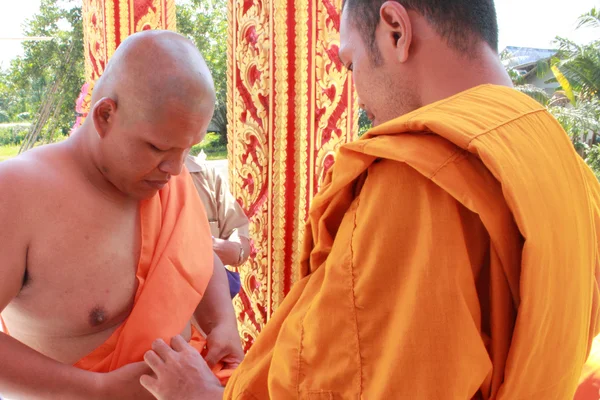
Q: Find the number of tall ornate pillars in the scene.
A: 2